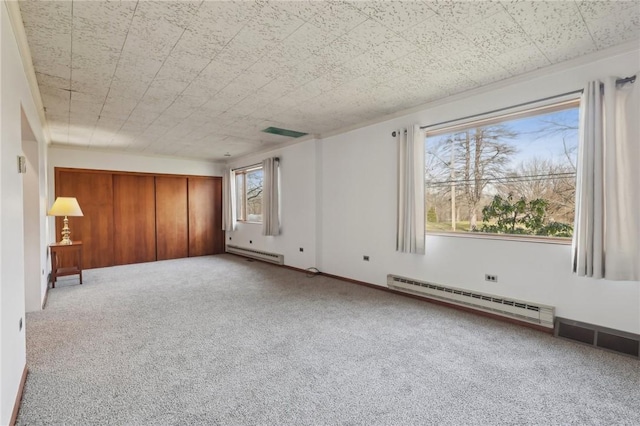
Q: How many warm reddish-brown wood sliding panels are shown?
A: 4